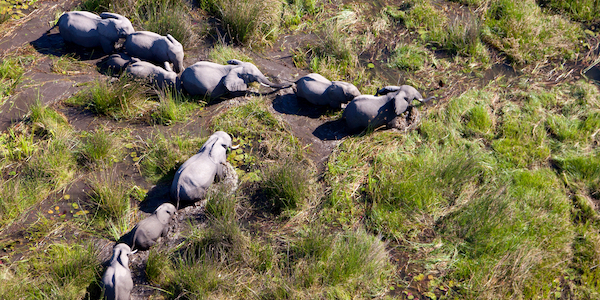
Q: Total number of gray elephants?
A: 10